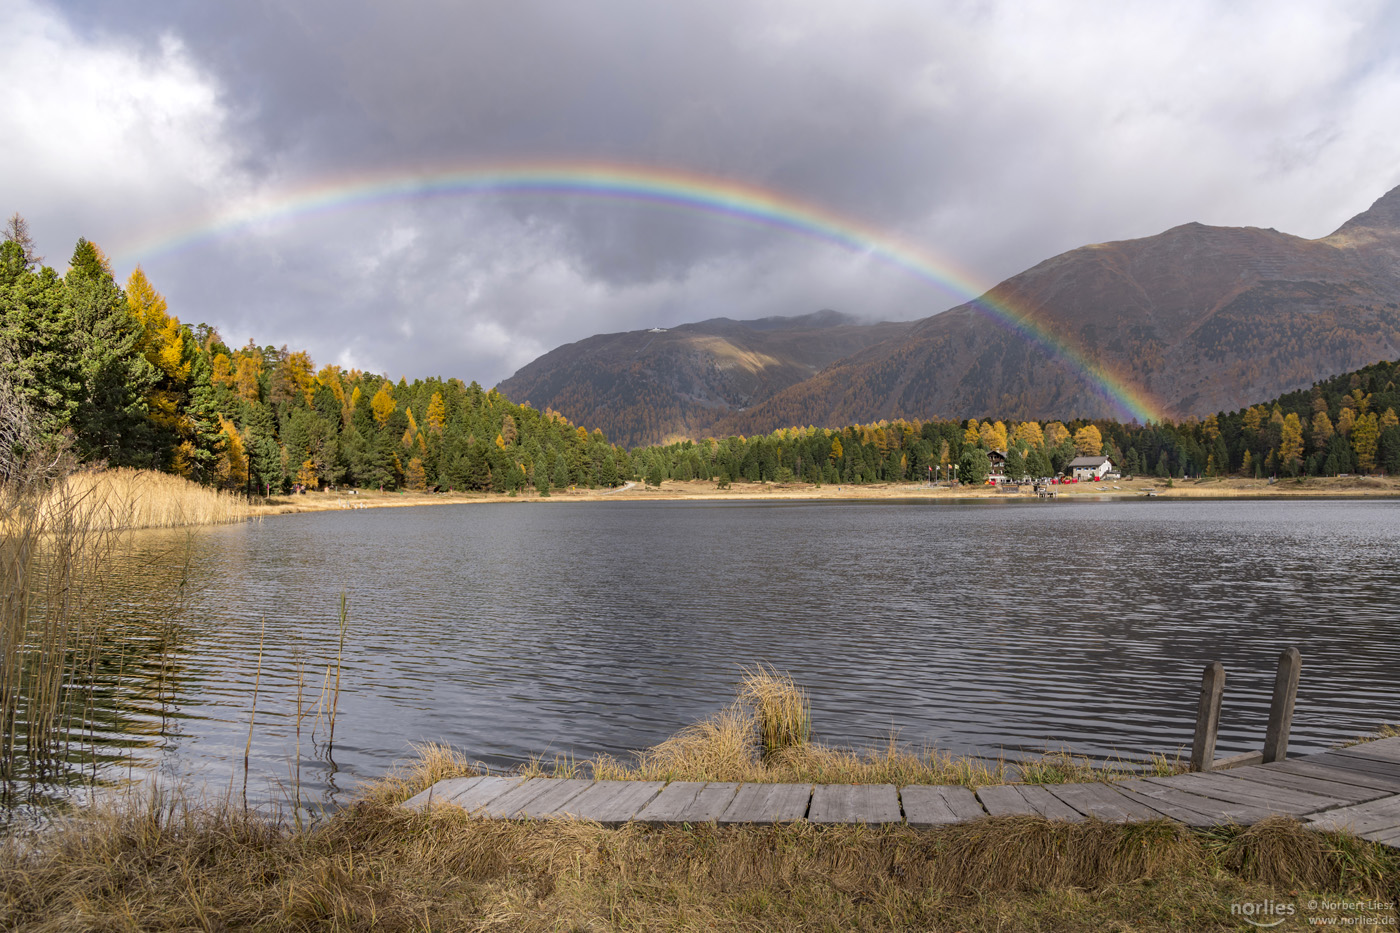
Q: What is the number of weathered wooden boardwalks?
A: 1